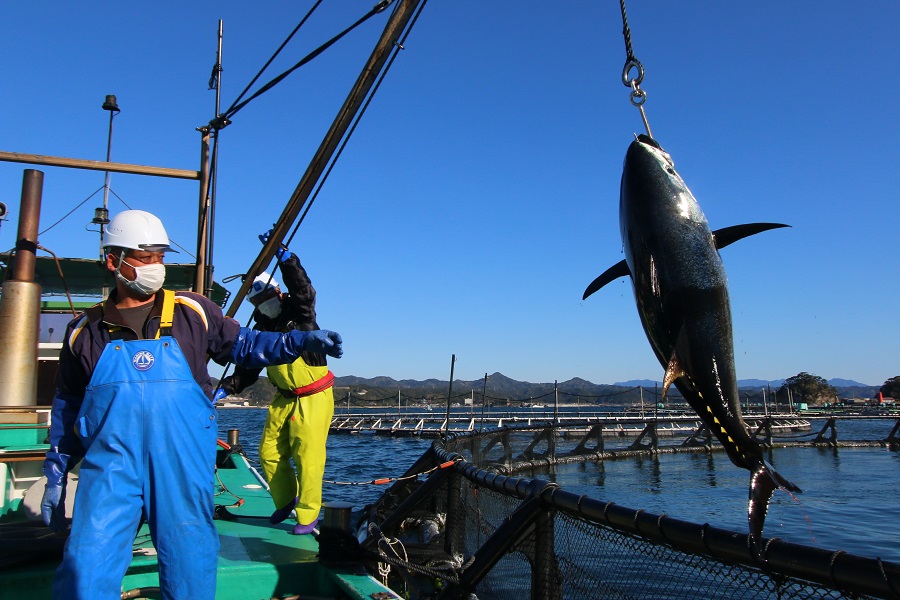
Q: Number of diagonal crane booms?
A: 1